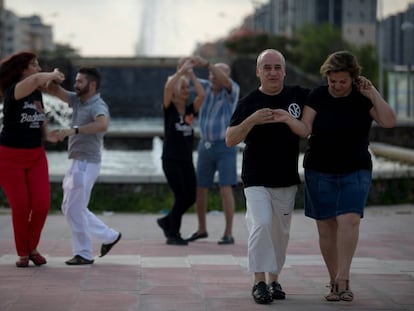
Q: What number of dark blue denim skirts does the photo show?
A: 1